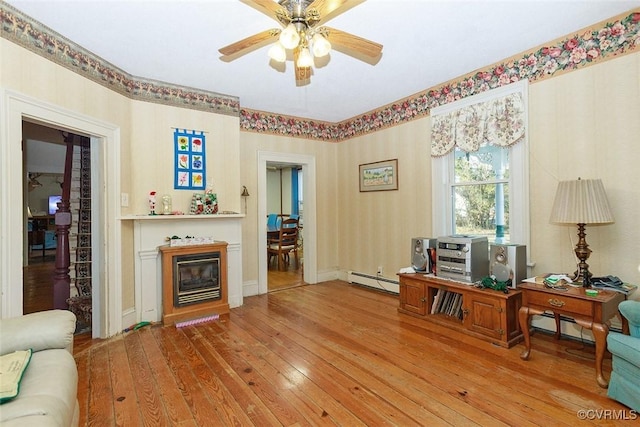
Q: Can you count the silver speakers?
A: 2